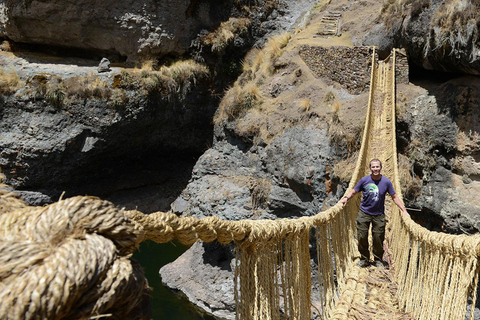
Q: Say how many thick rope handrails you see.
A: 2